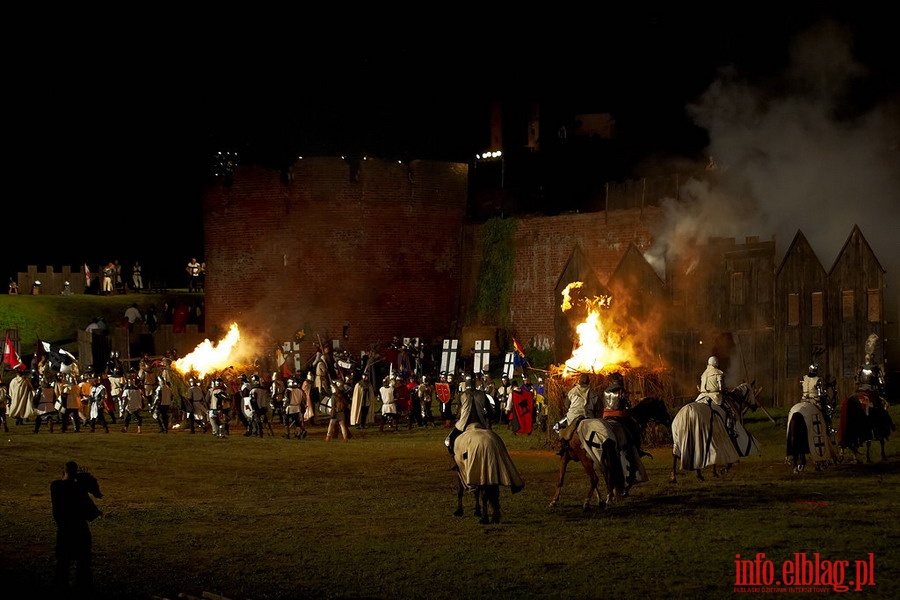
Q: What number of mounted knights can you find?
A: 6